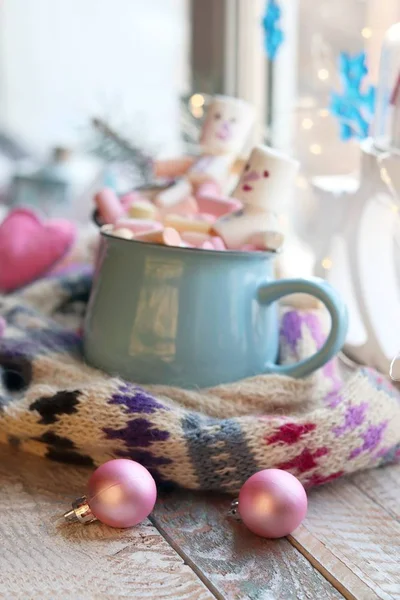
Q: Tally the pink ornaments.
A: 2